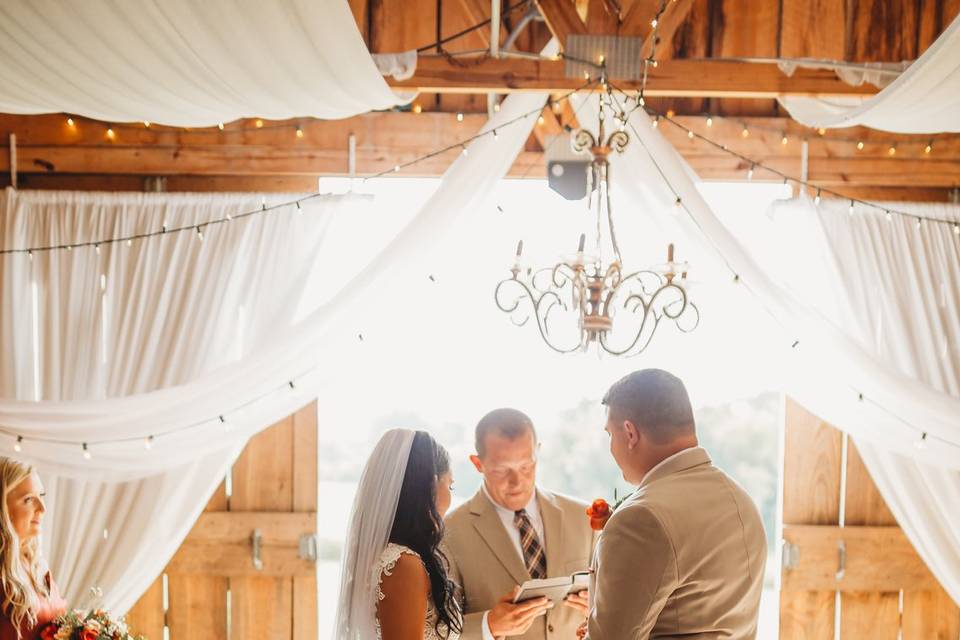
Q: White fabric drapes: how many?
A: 6